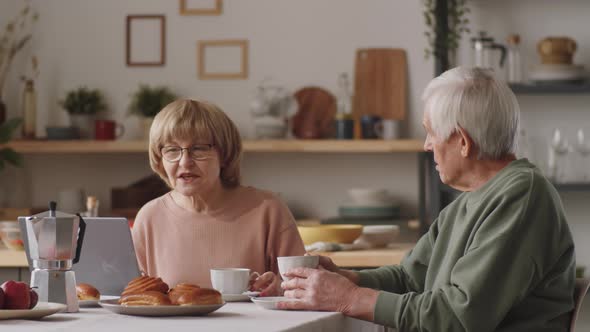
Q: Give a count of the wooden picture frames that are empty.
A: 3